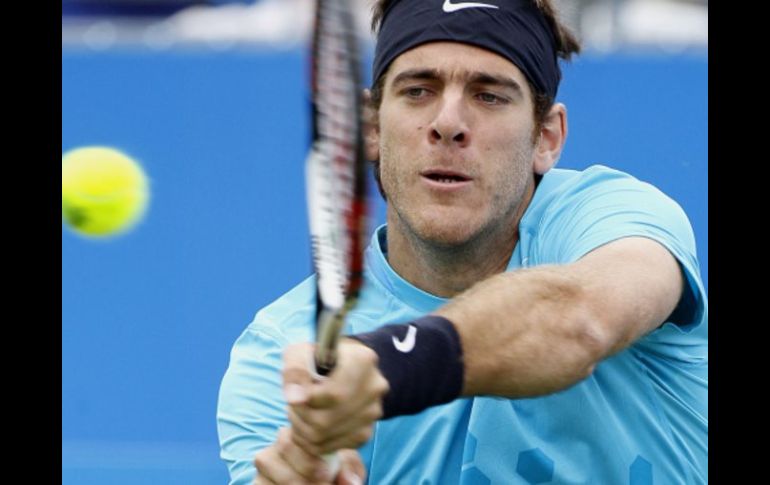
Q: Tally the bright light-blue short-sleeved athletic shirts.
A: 1